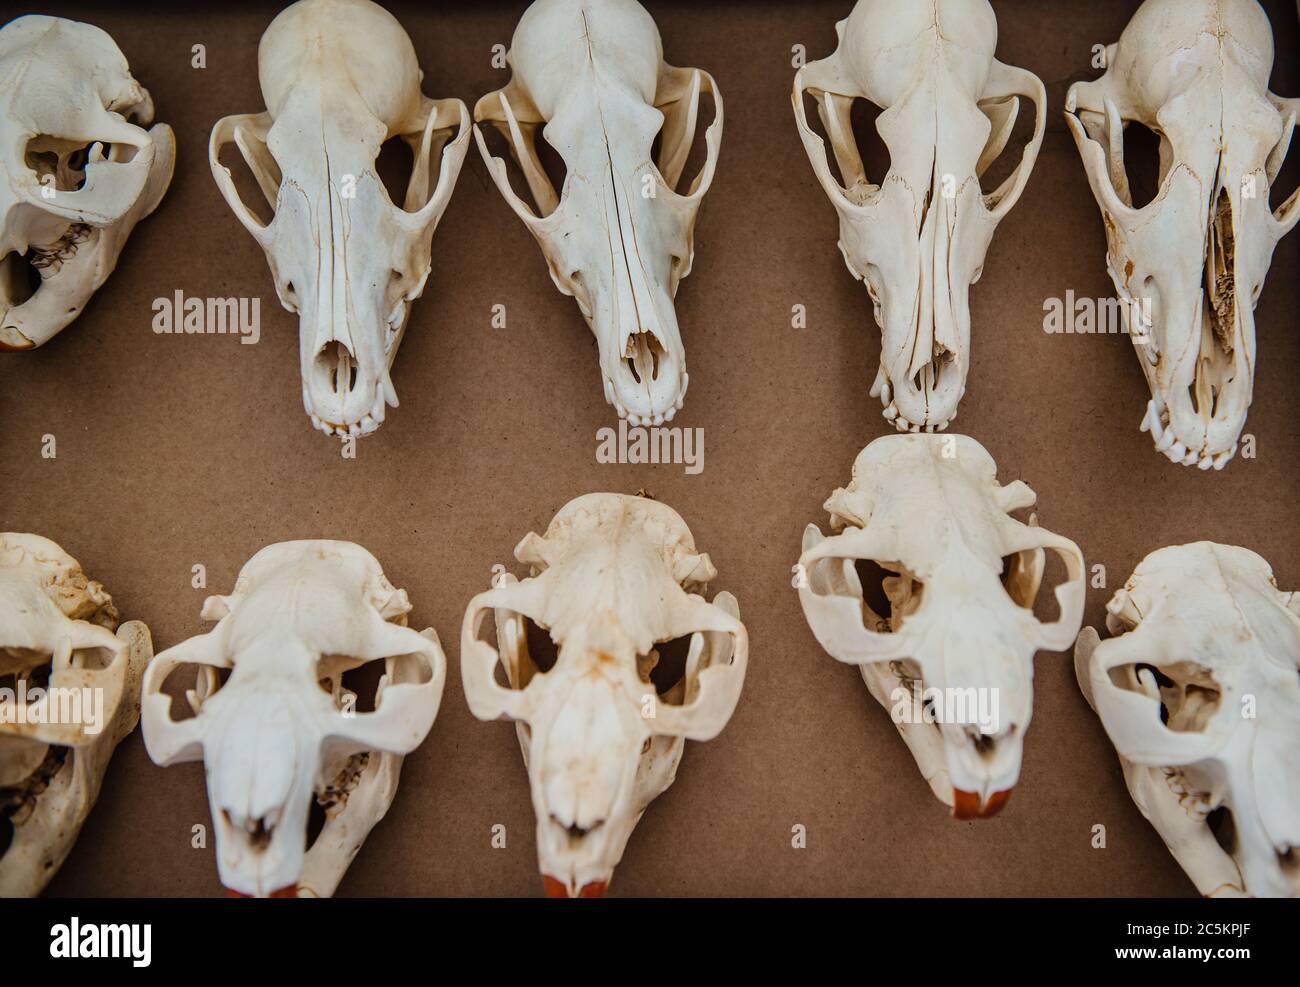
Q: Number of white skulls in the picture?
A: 10